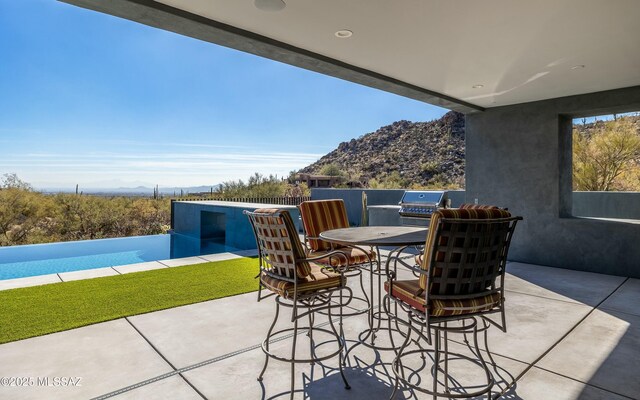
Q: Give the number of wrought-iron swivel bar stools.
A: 4